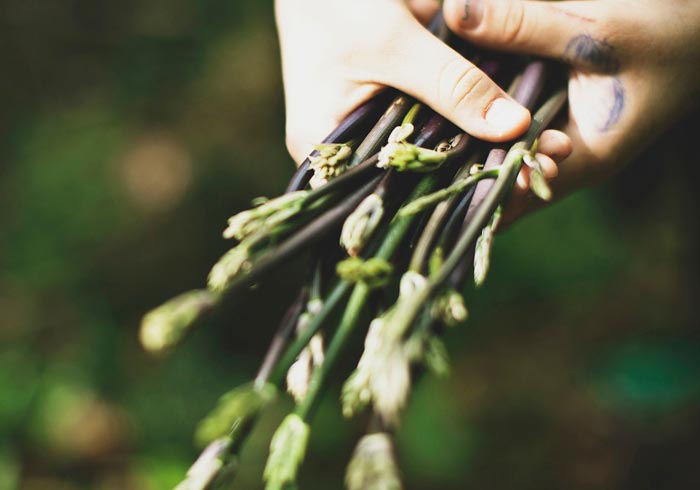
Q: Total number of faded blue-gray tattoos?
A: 2